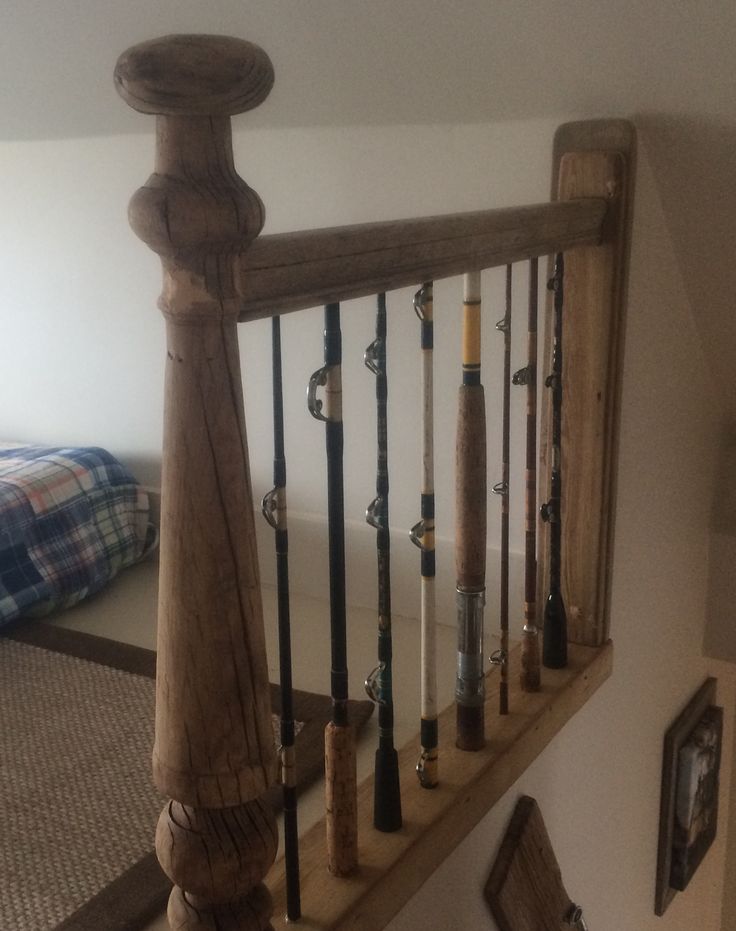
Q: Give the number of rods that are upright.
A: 8